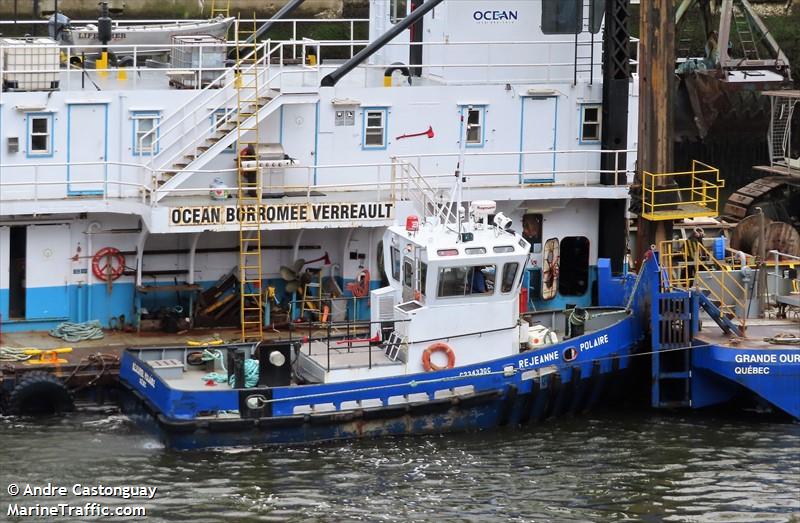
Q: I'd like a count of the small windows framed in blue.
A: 6